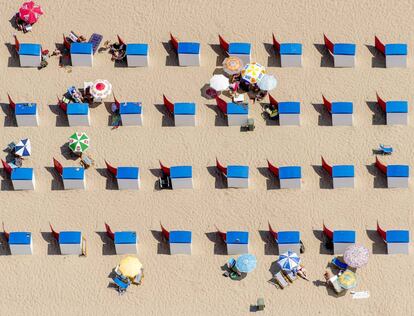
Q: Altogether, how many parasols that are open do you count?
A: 13